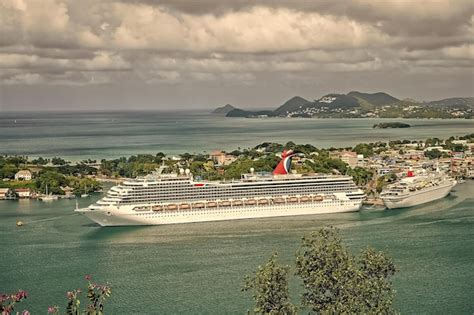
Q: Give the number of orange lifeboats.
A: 13